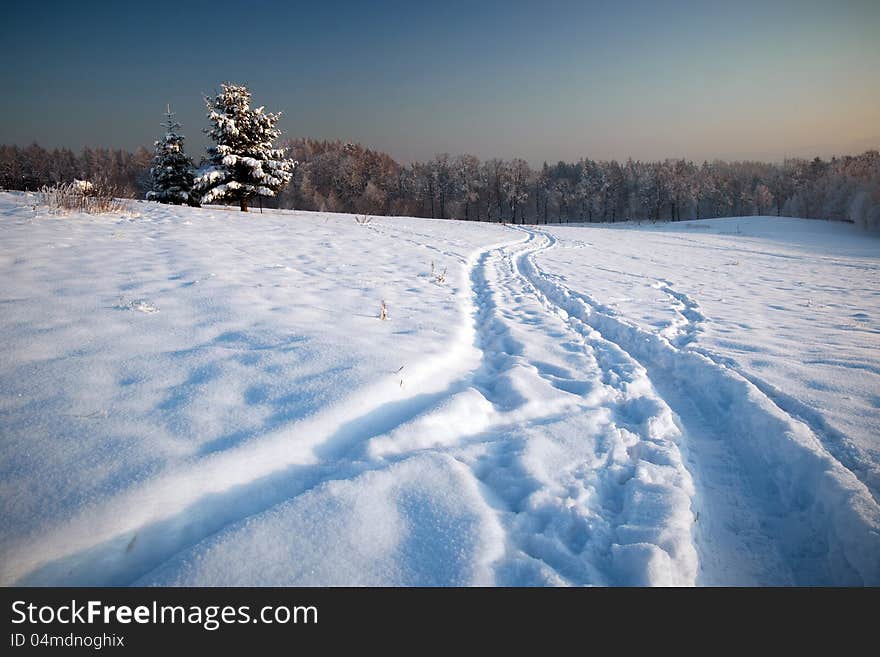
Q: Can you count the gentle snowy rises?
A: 2